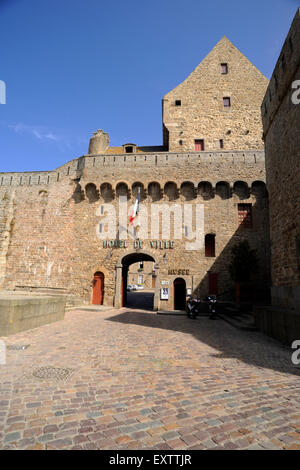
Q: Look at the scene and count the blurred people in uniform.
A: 0